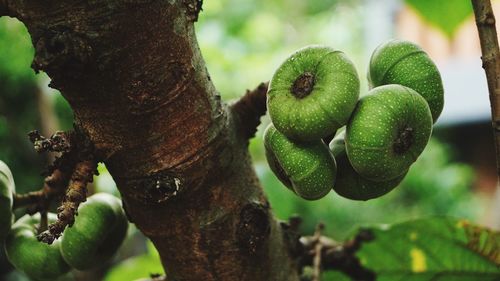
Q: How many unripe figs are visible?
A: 8